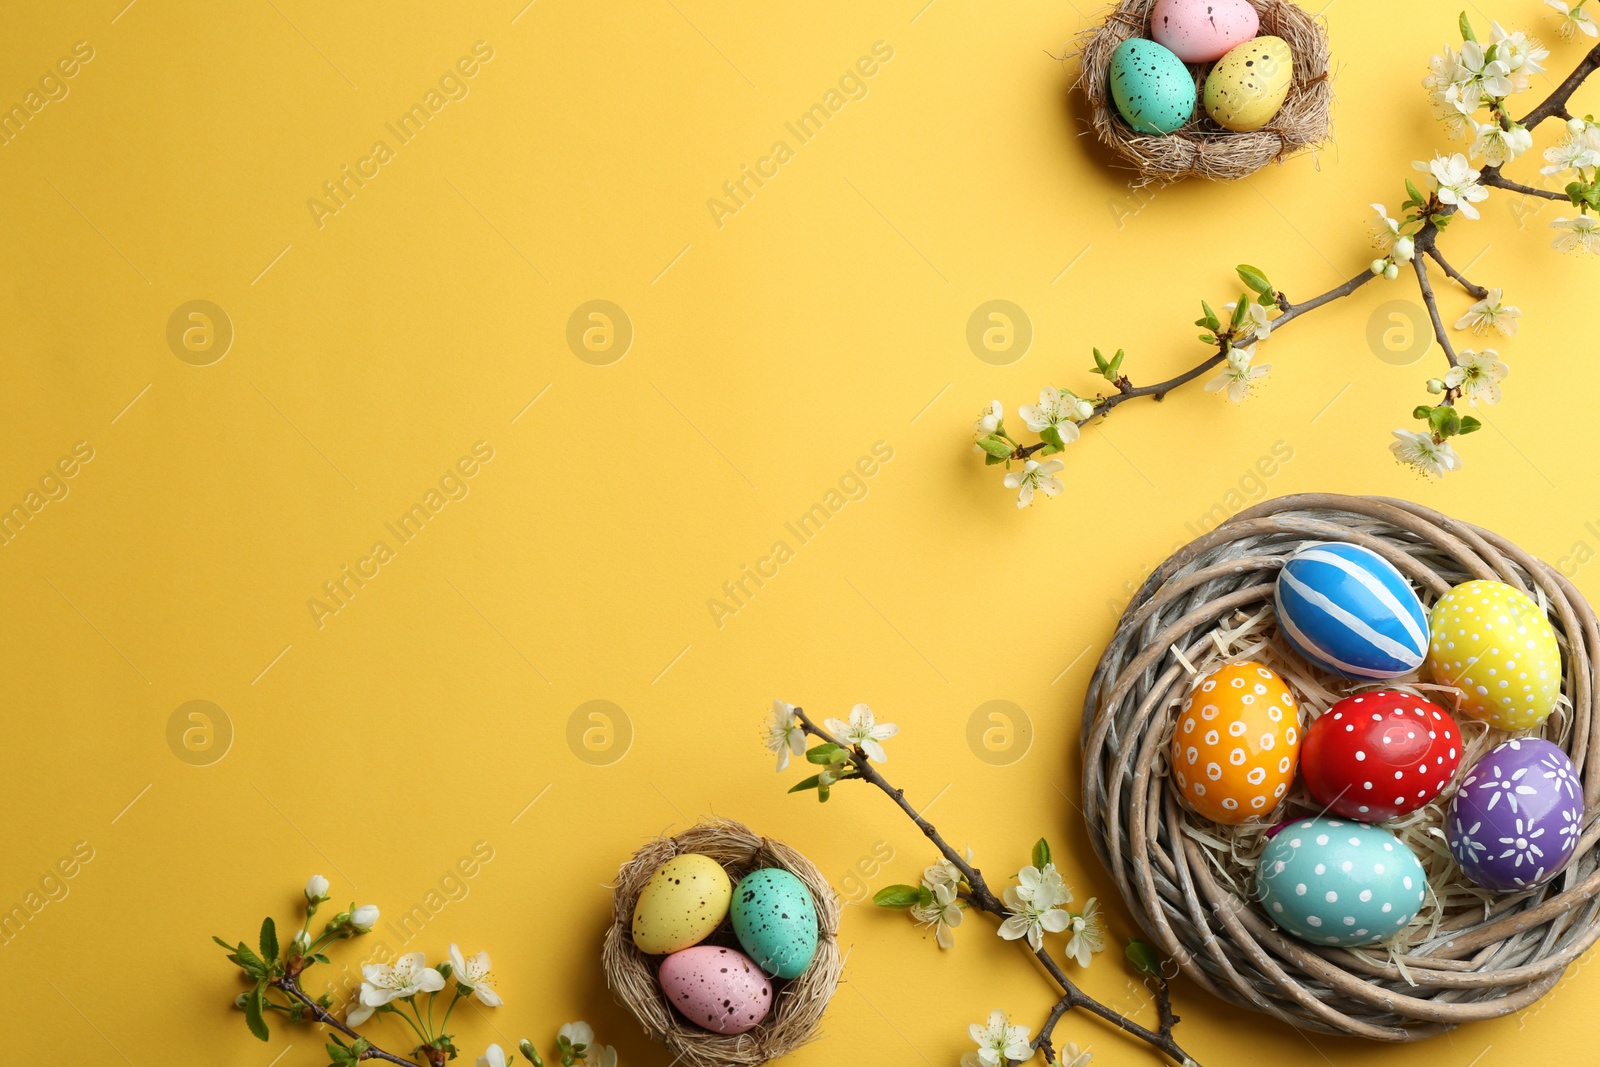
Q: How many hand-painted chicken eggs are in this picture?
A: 6